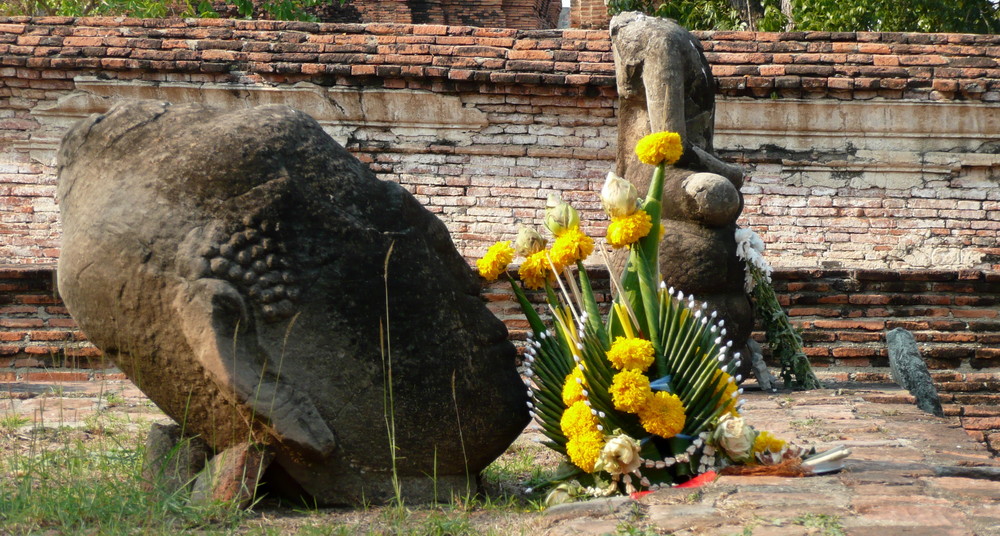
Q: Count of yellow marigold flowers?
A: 13